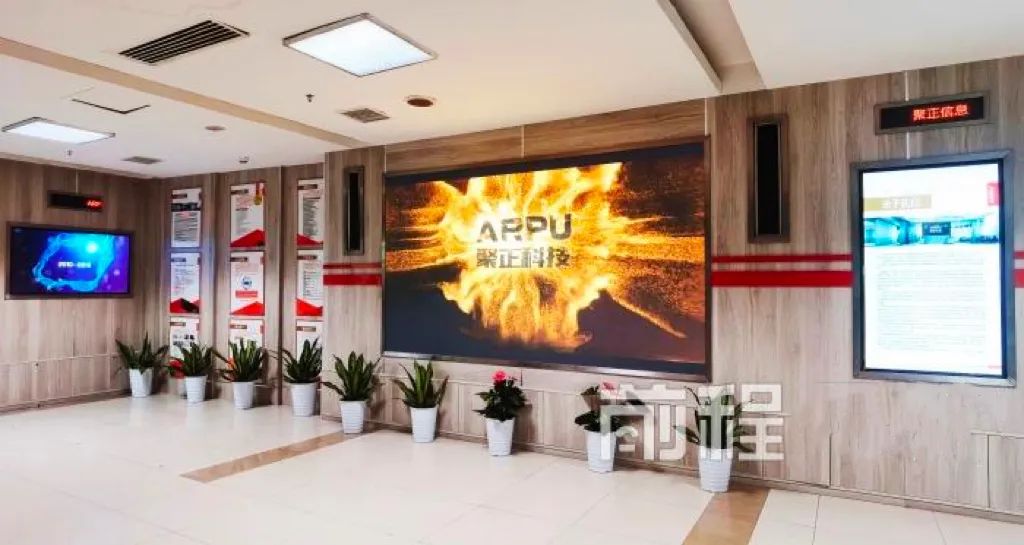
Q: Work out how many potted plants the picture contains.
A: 9